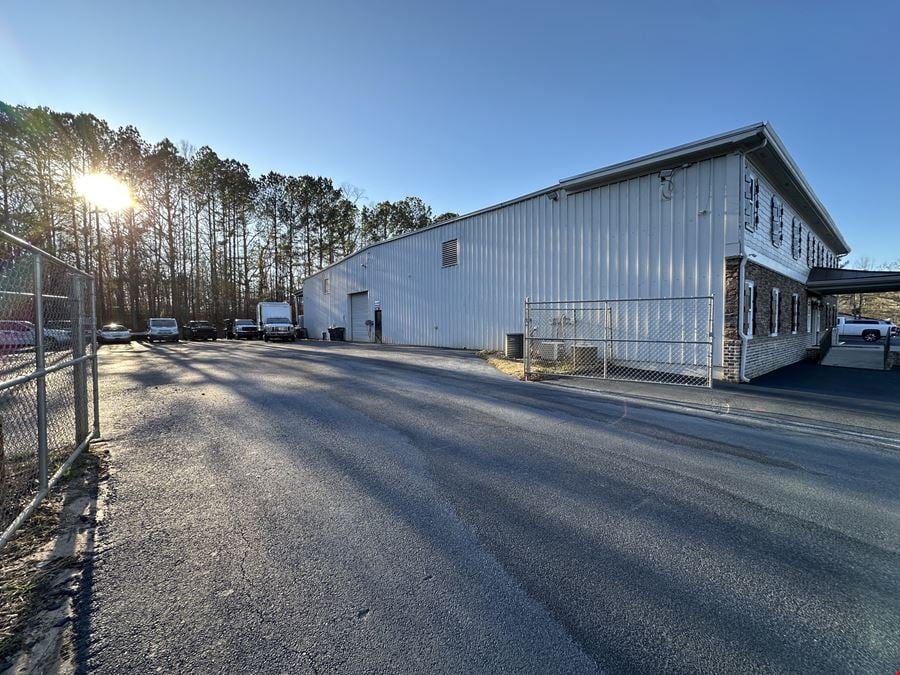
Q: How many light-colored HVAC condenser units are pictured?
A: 2